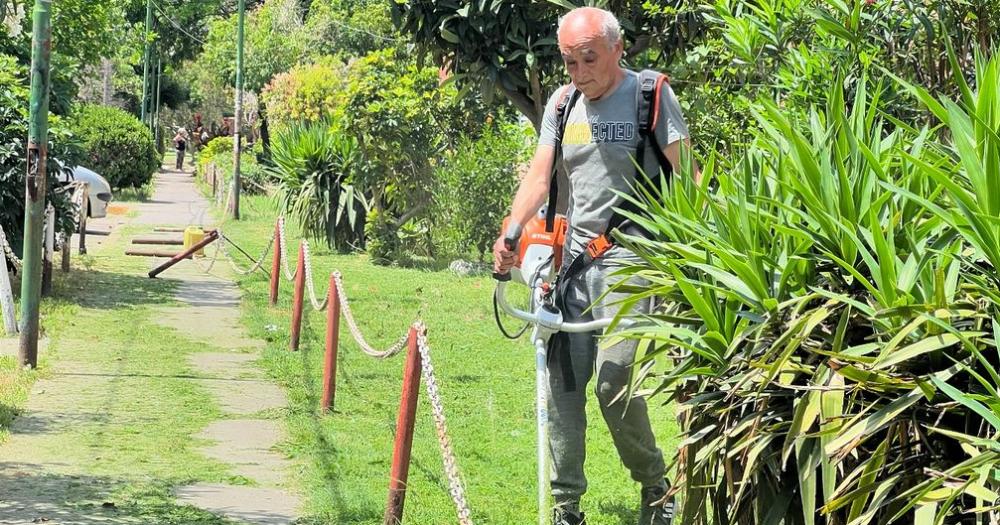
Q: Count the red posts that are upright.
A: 4